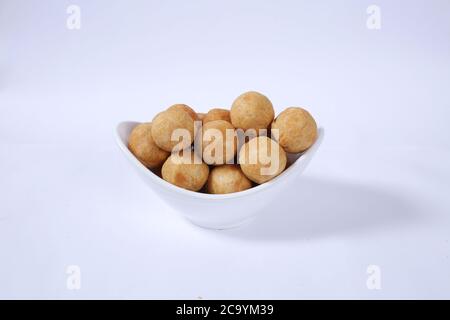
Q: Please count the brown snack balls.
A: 11